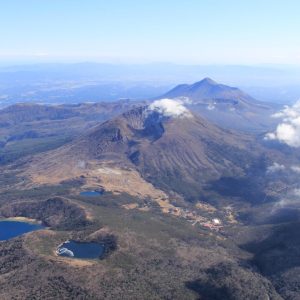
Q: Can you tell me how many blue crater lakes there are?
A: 3